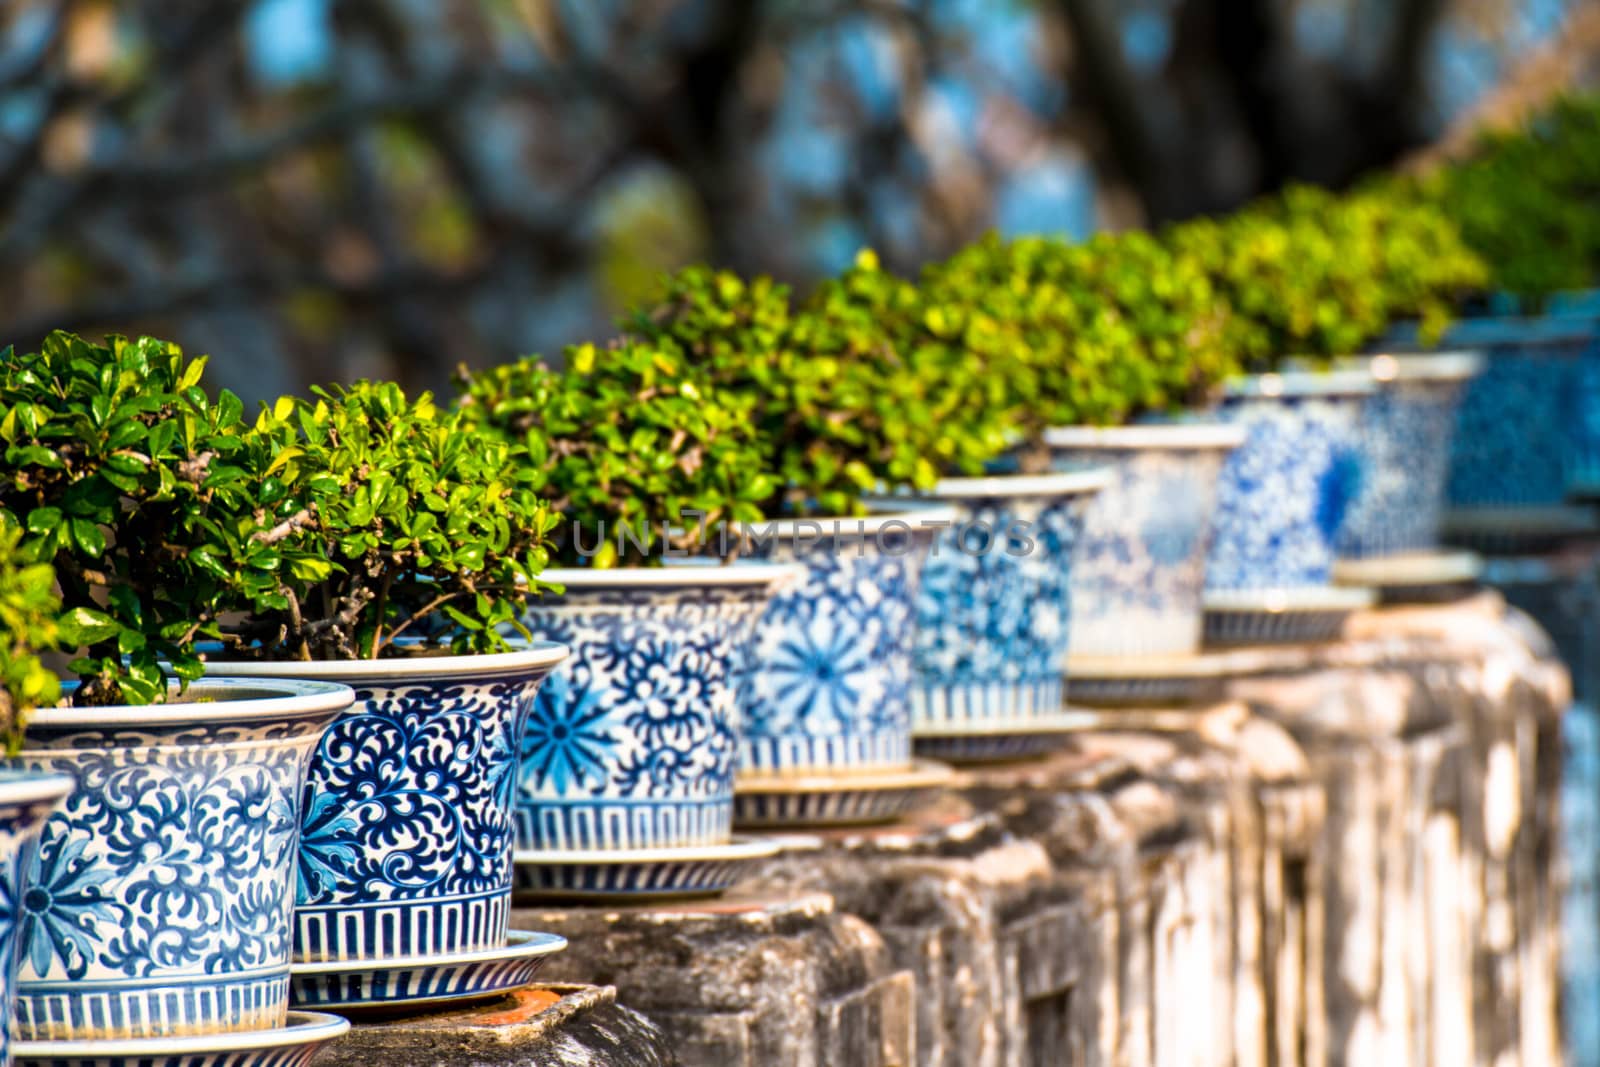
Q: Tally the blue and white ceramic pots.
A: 11